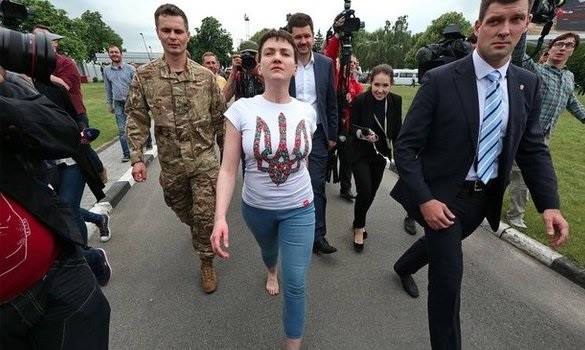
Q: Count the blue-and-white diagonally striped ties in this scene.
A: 1